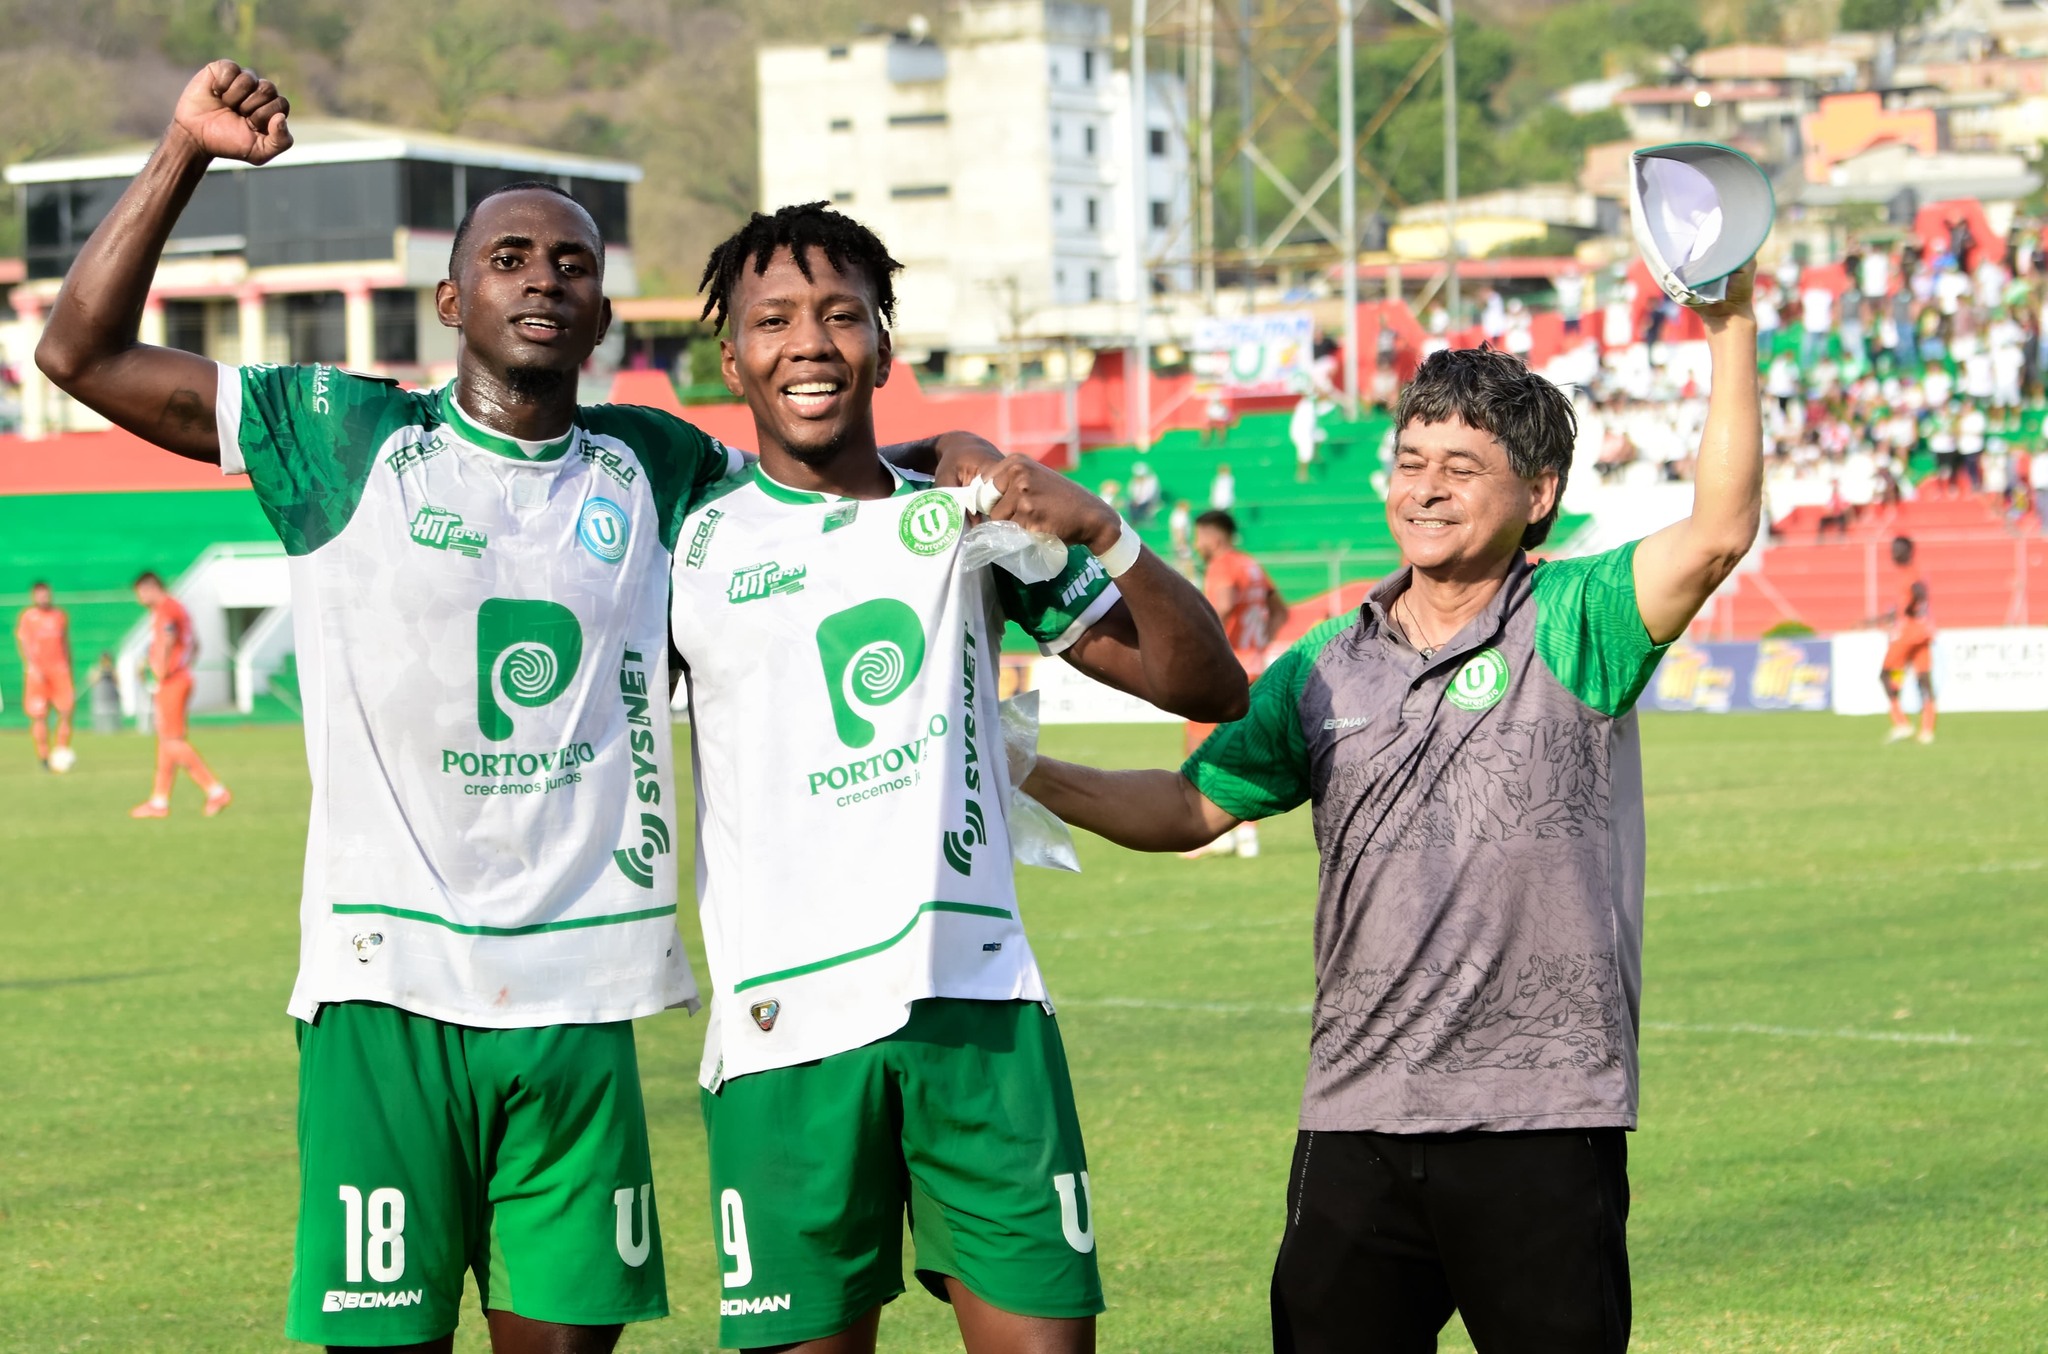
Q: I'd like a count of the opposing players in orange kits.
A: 4